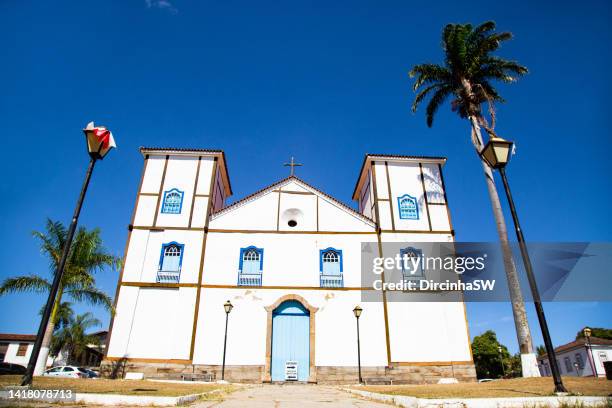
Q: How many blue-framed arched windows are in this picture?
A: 6